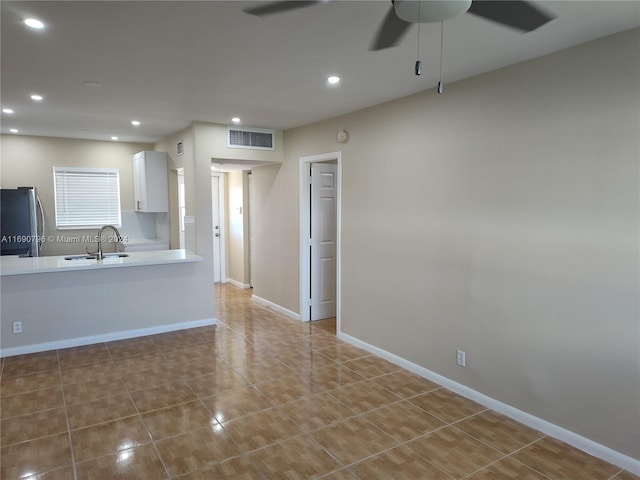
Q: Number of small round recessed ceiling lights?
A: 8